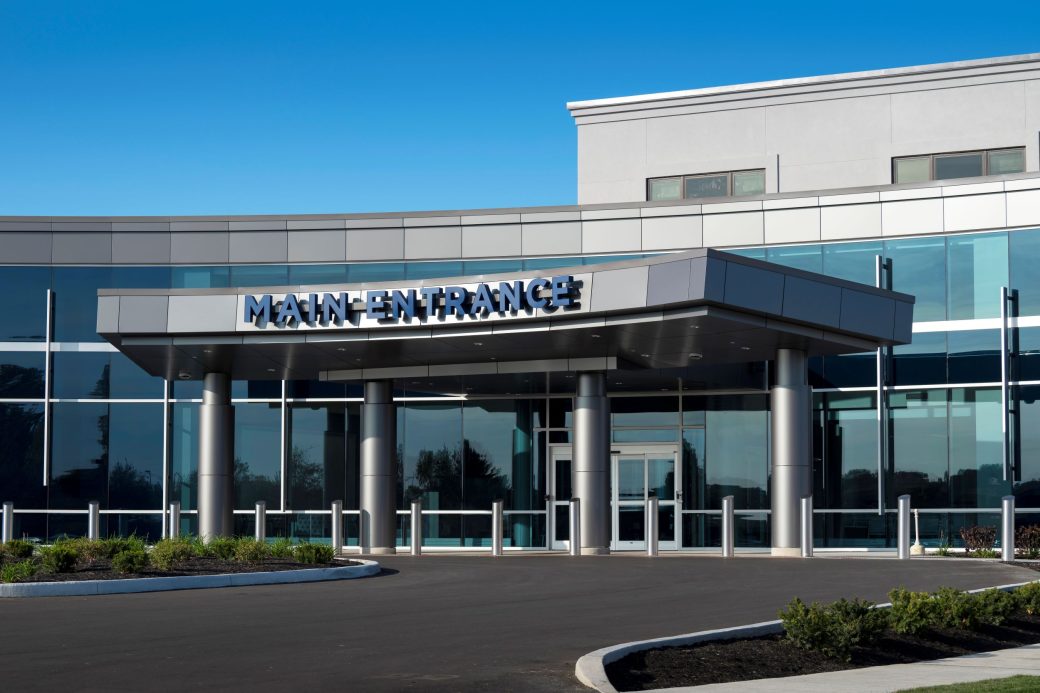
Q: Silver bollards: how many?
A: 13